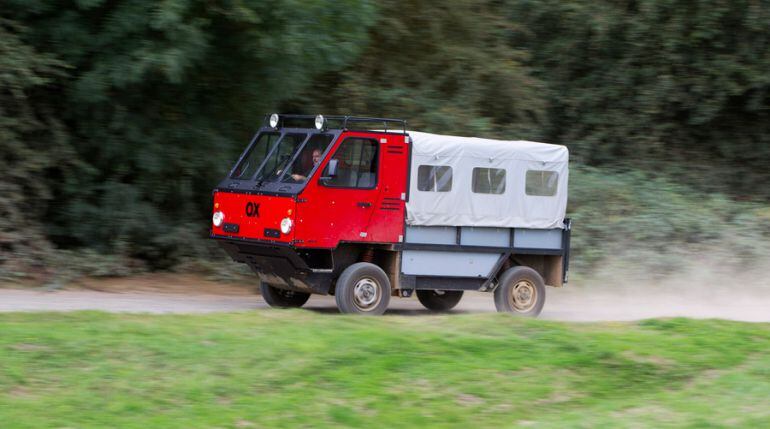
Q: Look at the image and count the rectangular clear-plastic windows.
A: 3